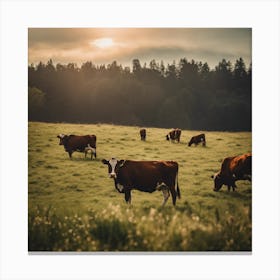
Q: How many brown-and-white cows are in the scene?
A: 6